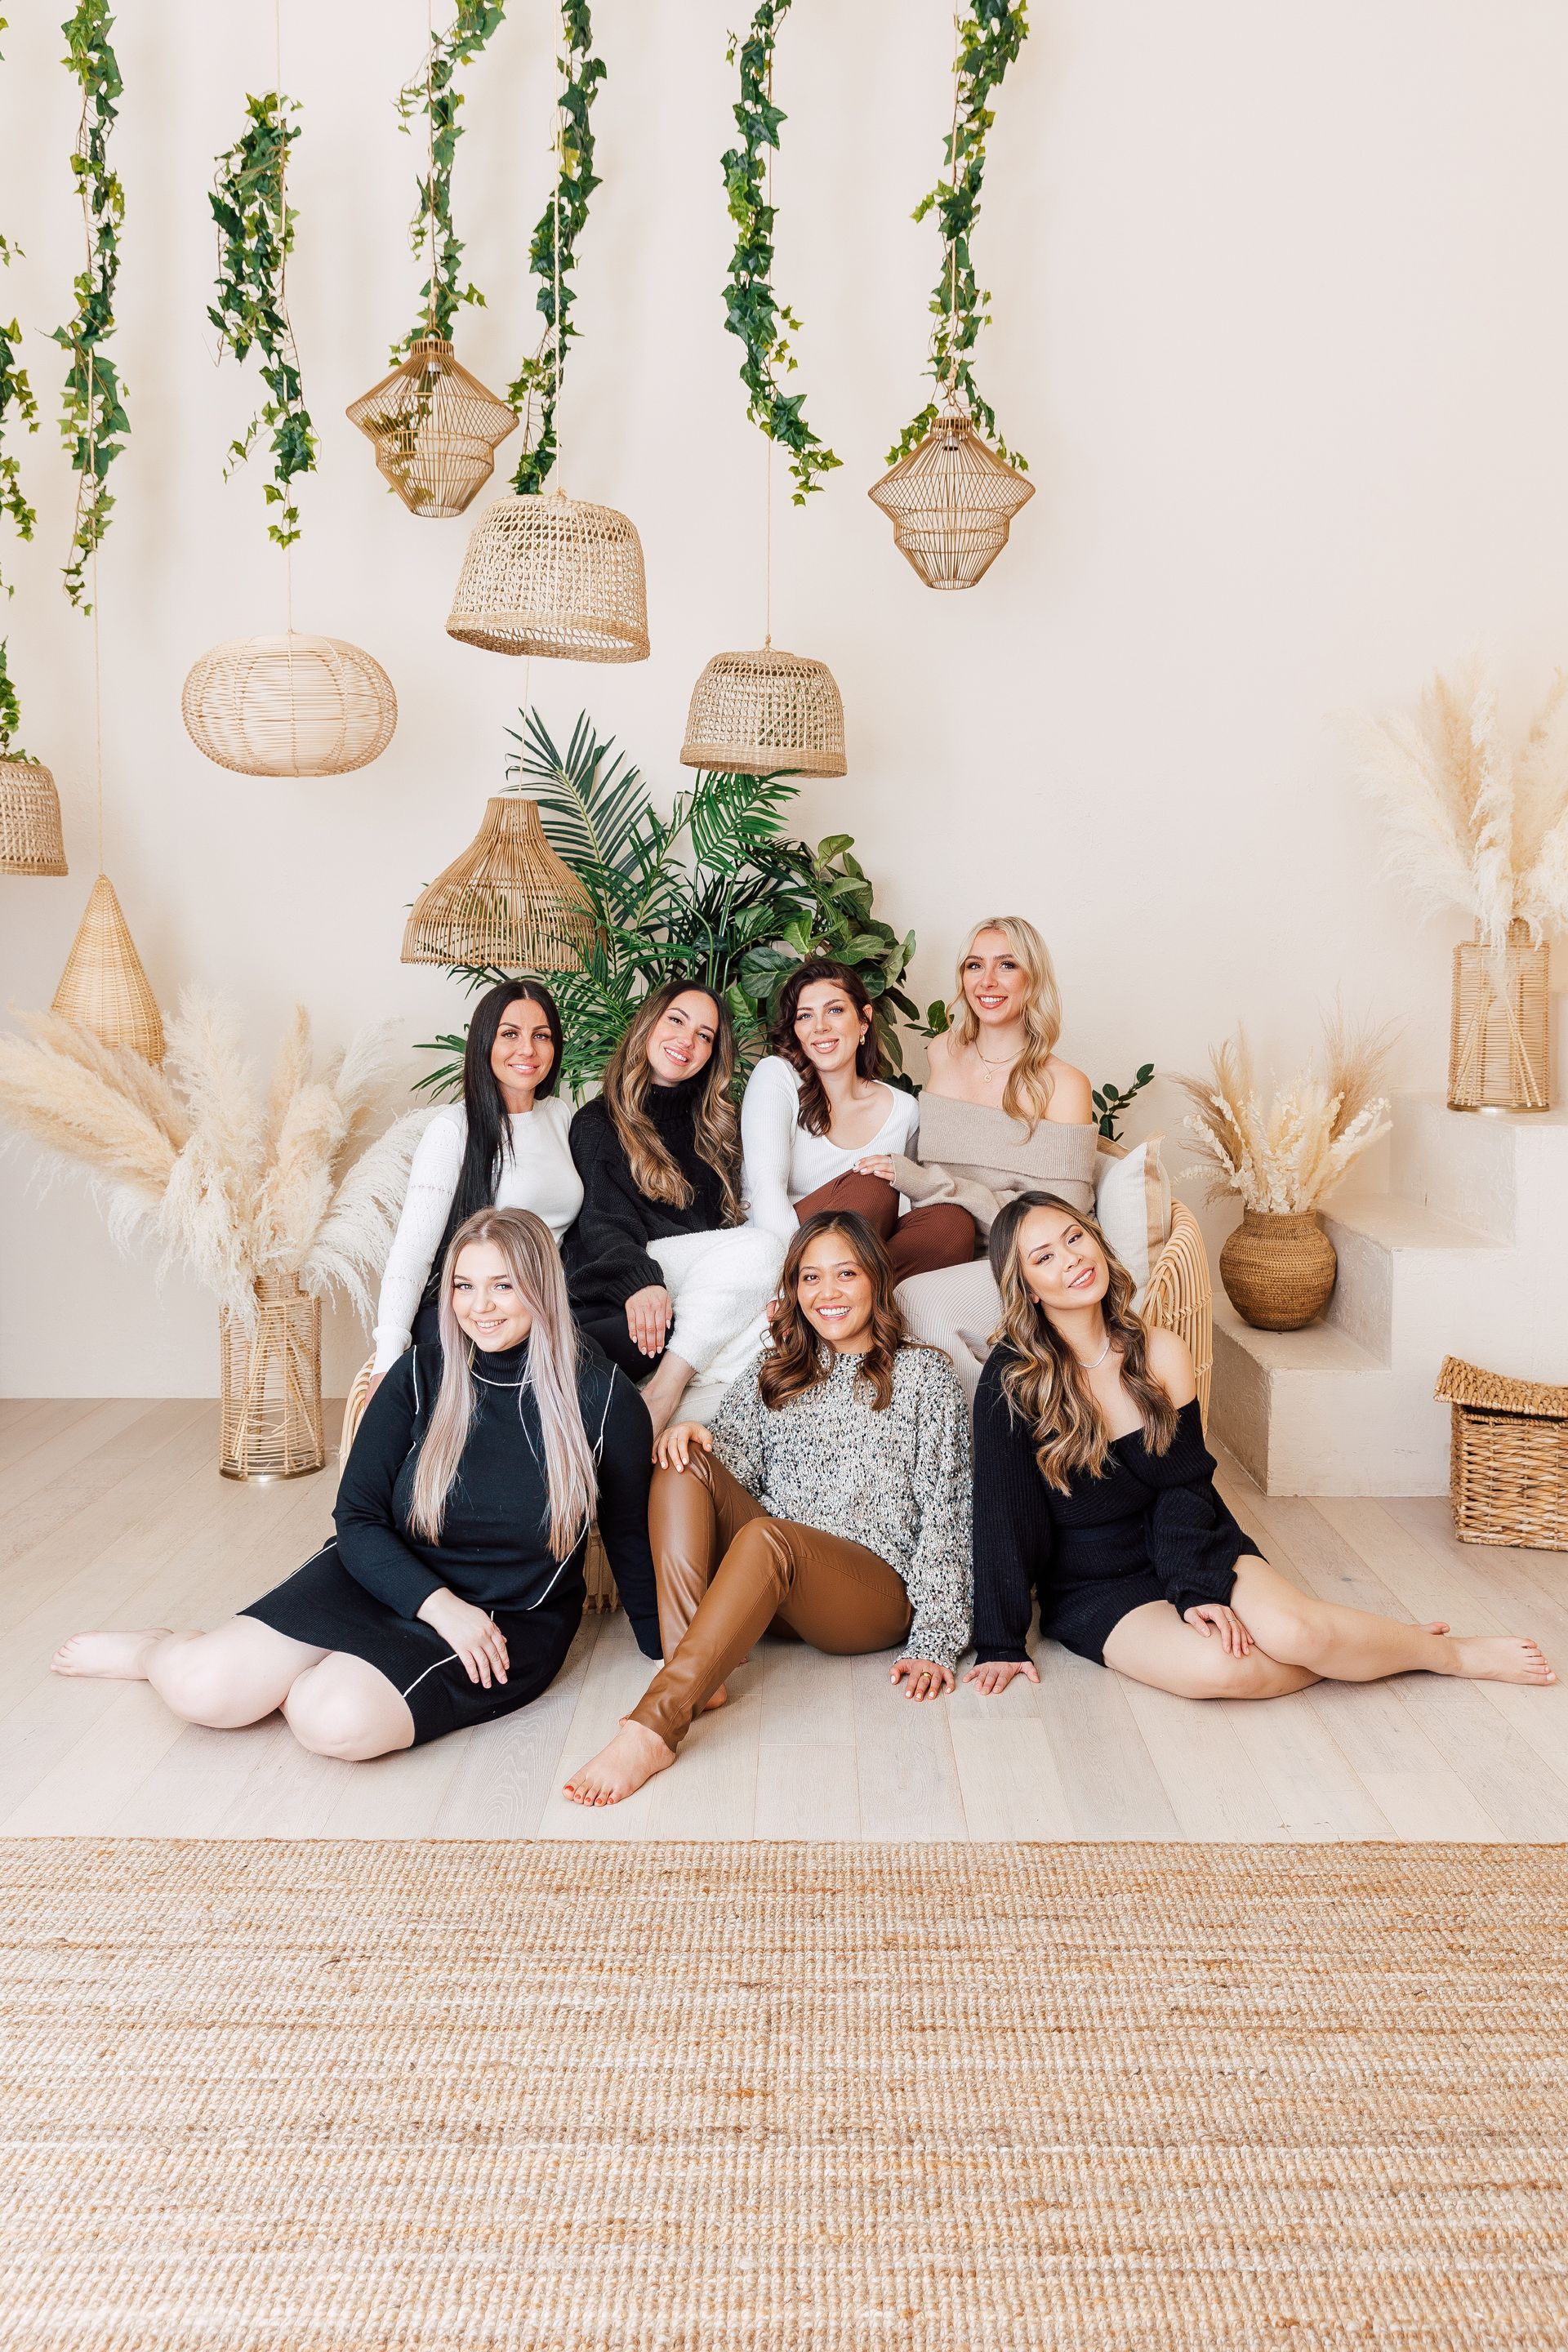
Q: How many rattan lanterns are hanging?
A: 8